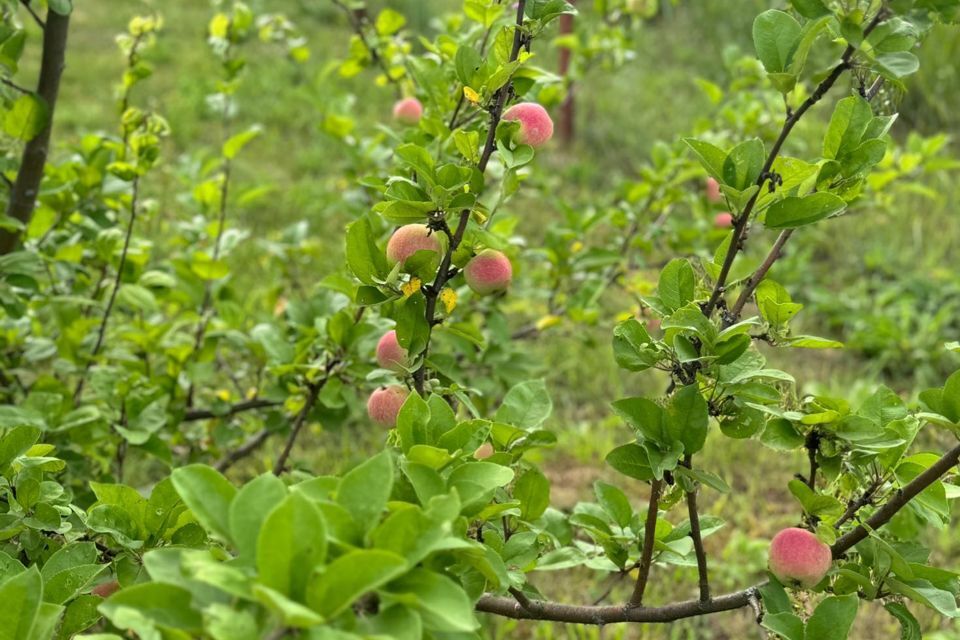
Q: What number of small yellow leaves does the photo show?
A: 3